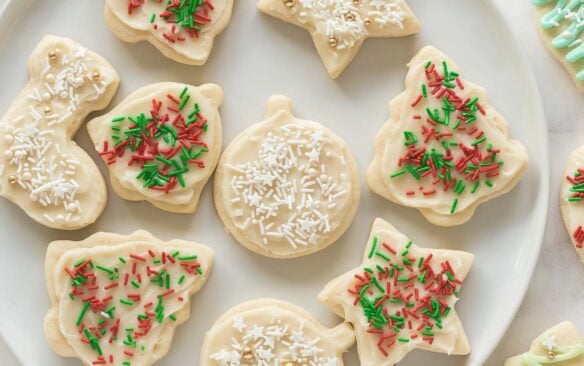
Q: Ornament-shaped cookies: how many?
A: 2